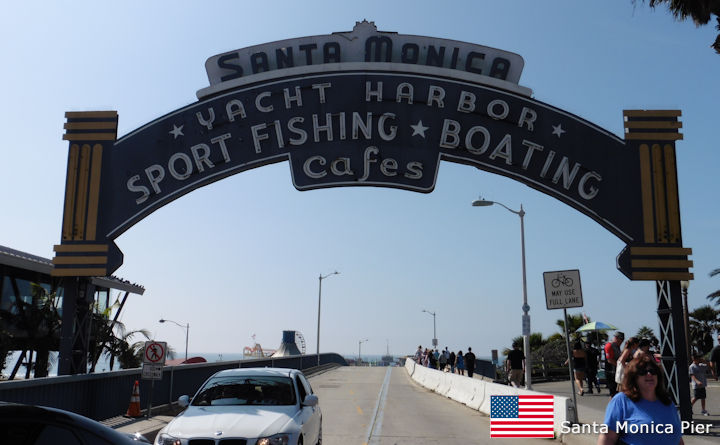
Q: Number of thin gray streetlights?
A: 5